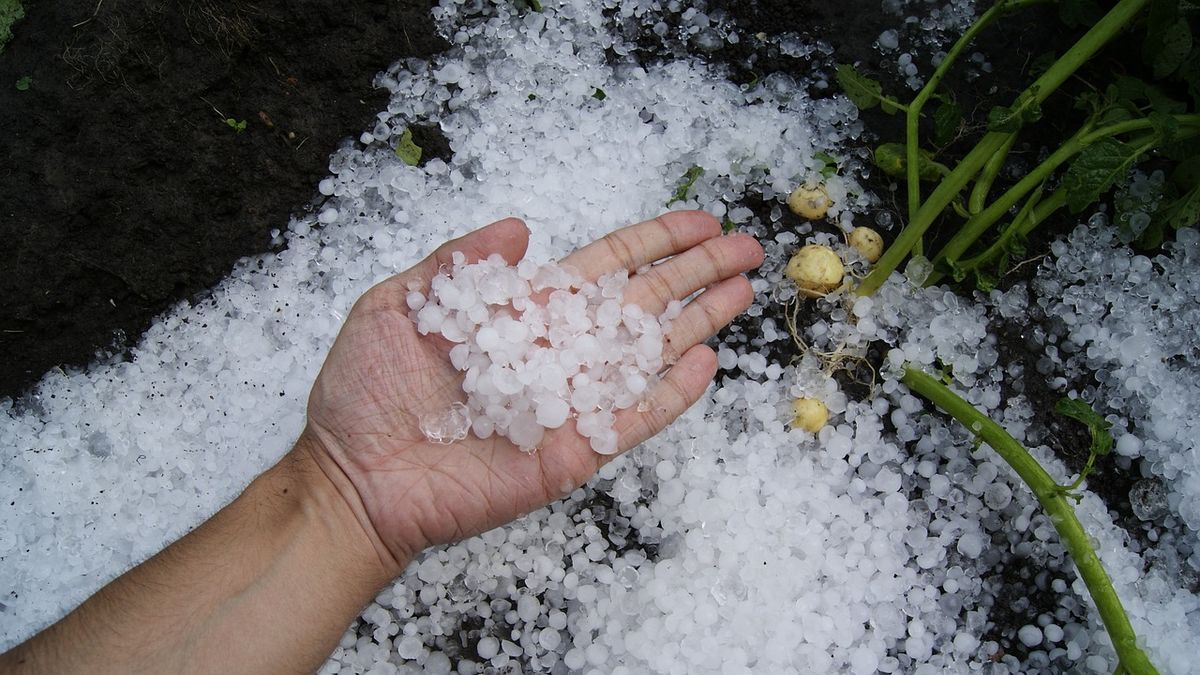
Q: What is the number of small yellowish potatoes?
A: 4